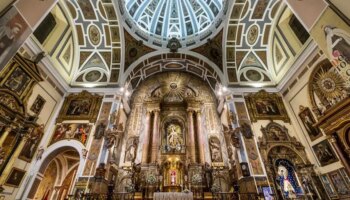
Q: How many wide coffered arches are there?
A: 3